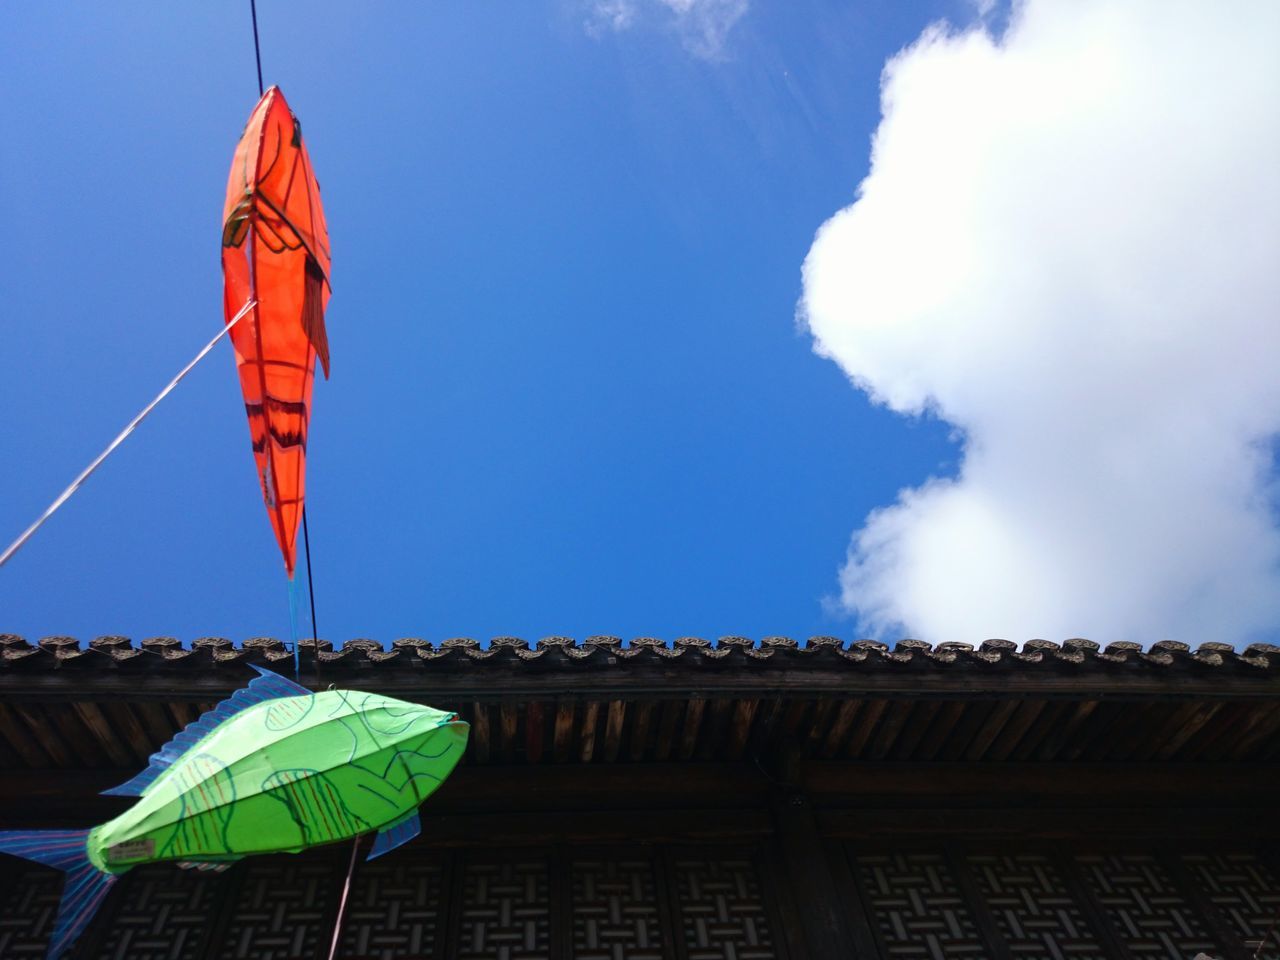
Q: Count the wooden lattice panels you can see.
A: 11